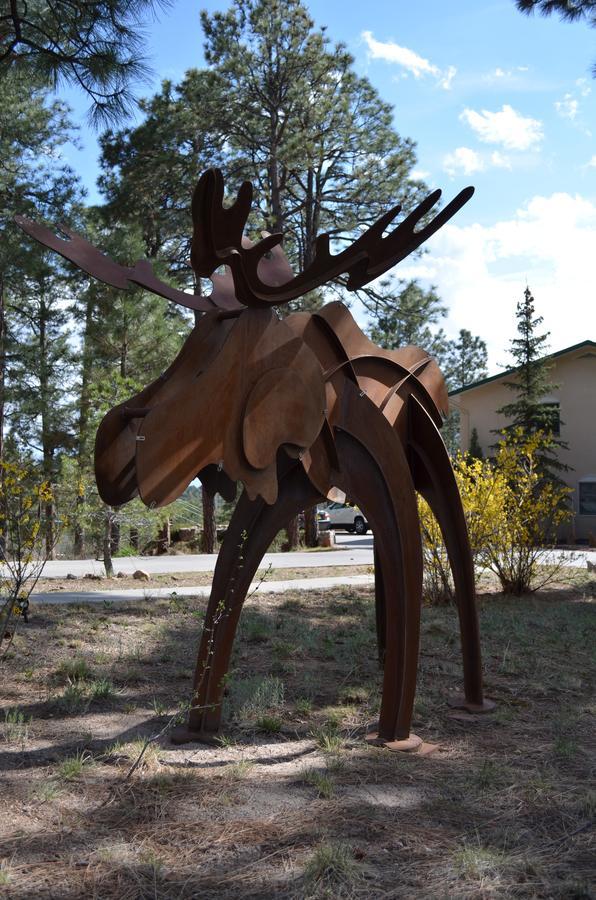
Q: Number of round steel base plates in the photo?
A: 3